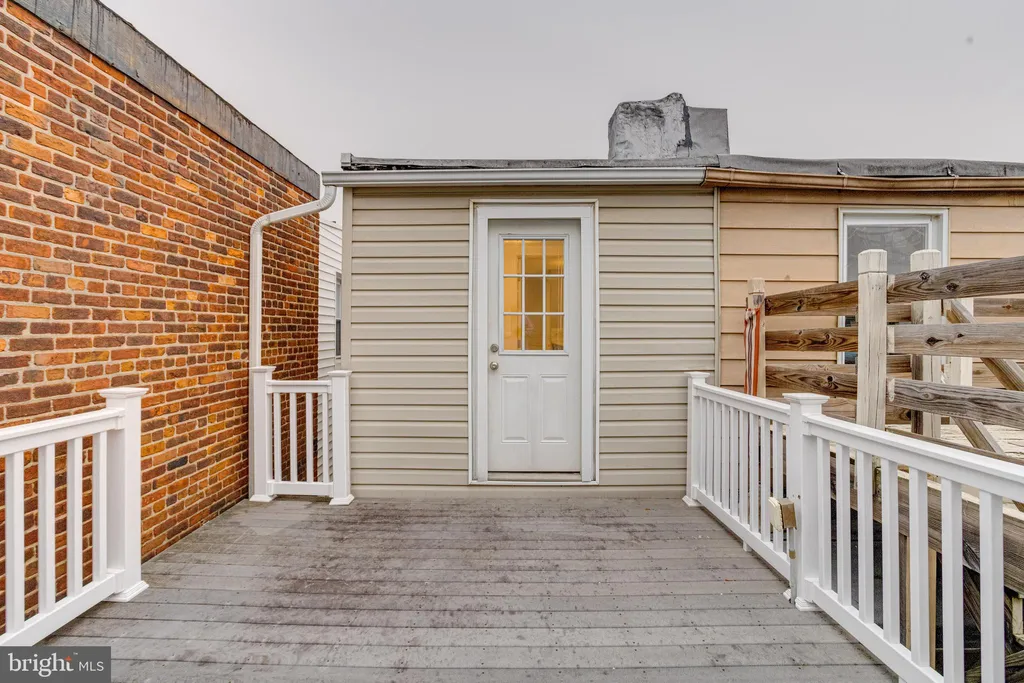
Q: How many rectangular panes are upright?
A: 9